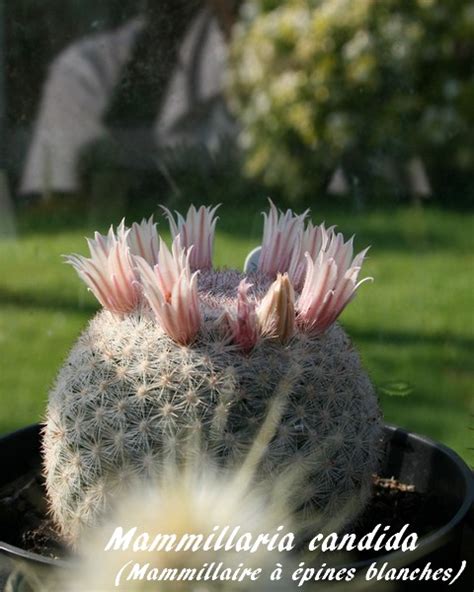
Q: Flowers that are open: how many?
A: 7